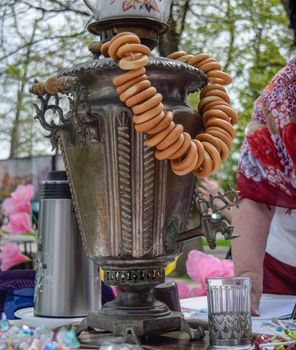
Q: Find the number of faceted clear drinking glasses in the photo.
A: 1